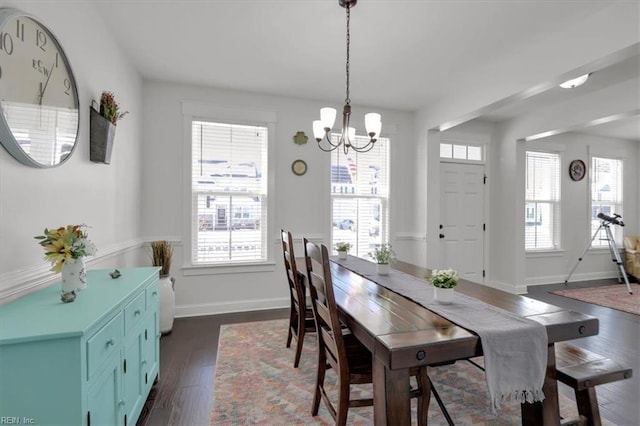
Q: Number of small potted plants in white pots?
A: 3